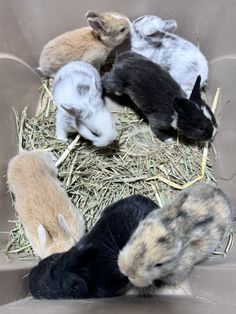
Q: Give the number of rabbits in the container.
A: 7